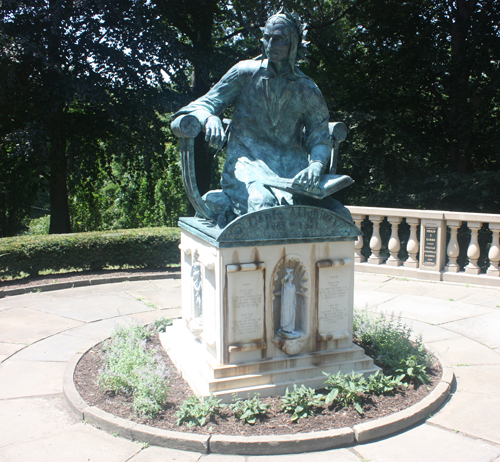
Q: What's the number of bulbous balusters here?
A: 7